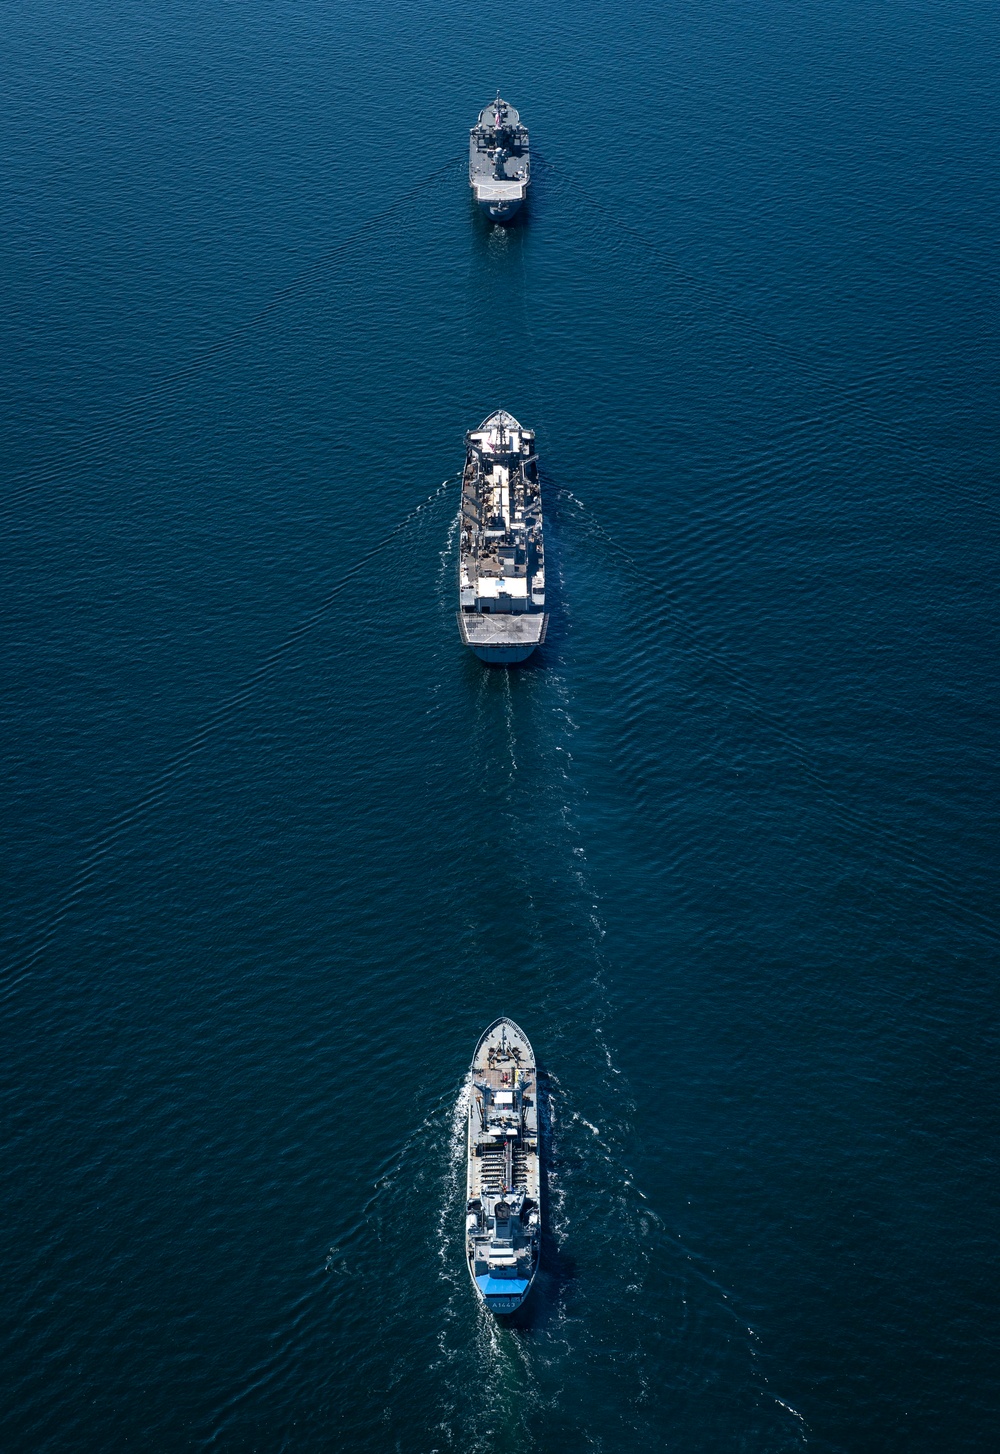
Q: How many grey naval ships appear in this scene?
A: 3